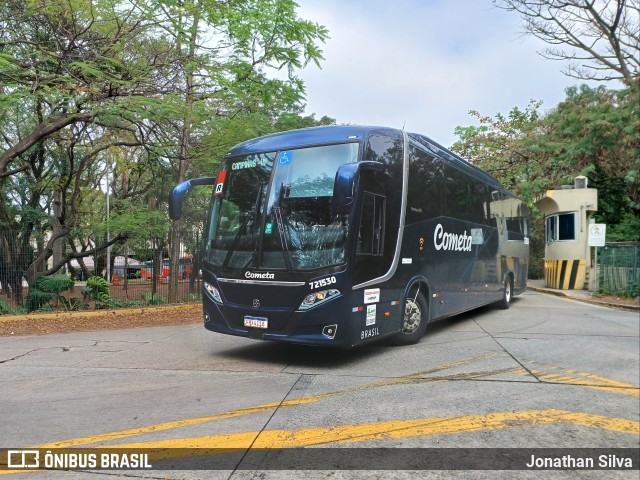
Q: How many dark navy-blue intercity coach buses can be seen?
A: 1